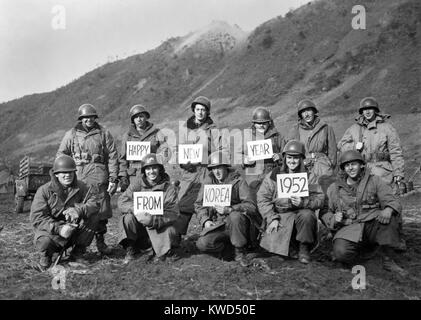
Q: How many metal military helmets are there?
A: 11